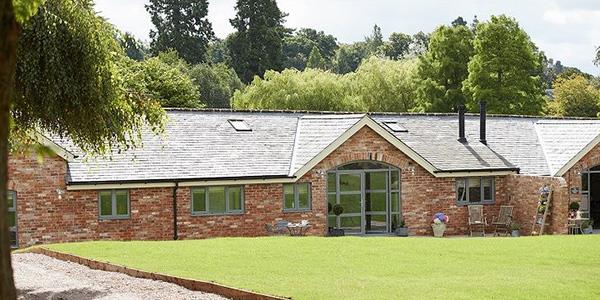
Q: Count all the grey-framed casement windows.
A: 4